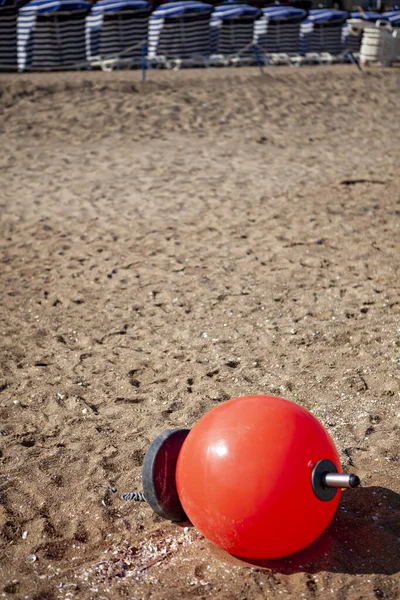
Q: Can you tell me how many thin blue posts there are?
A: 3